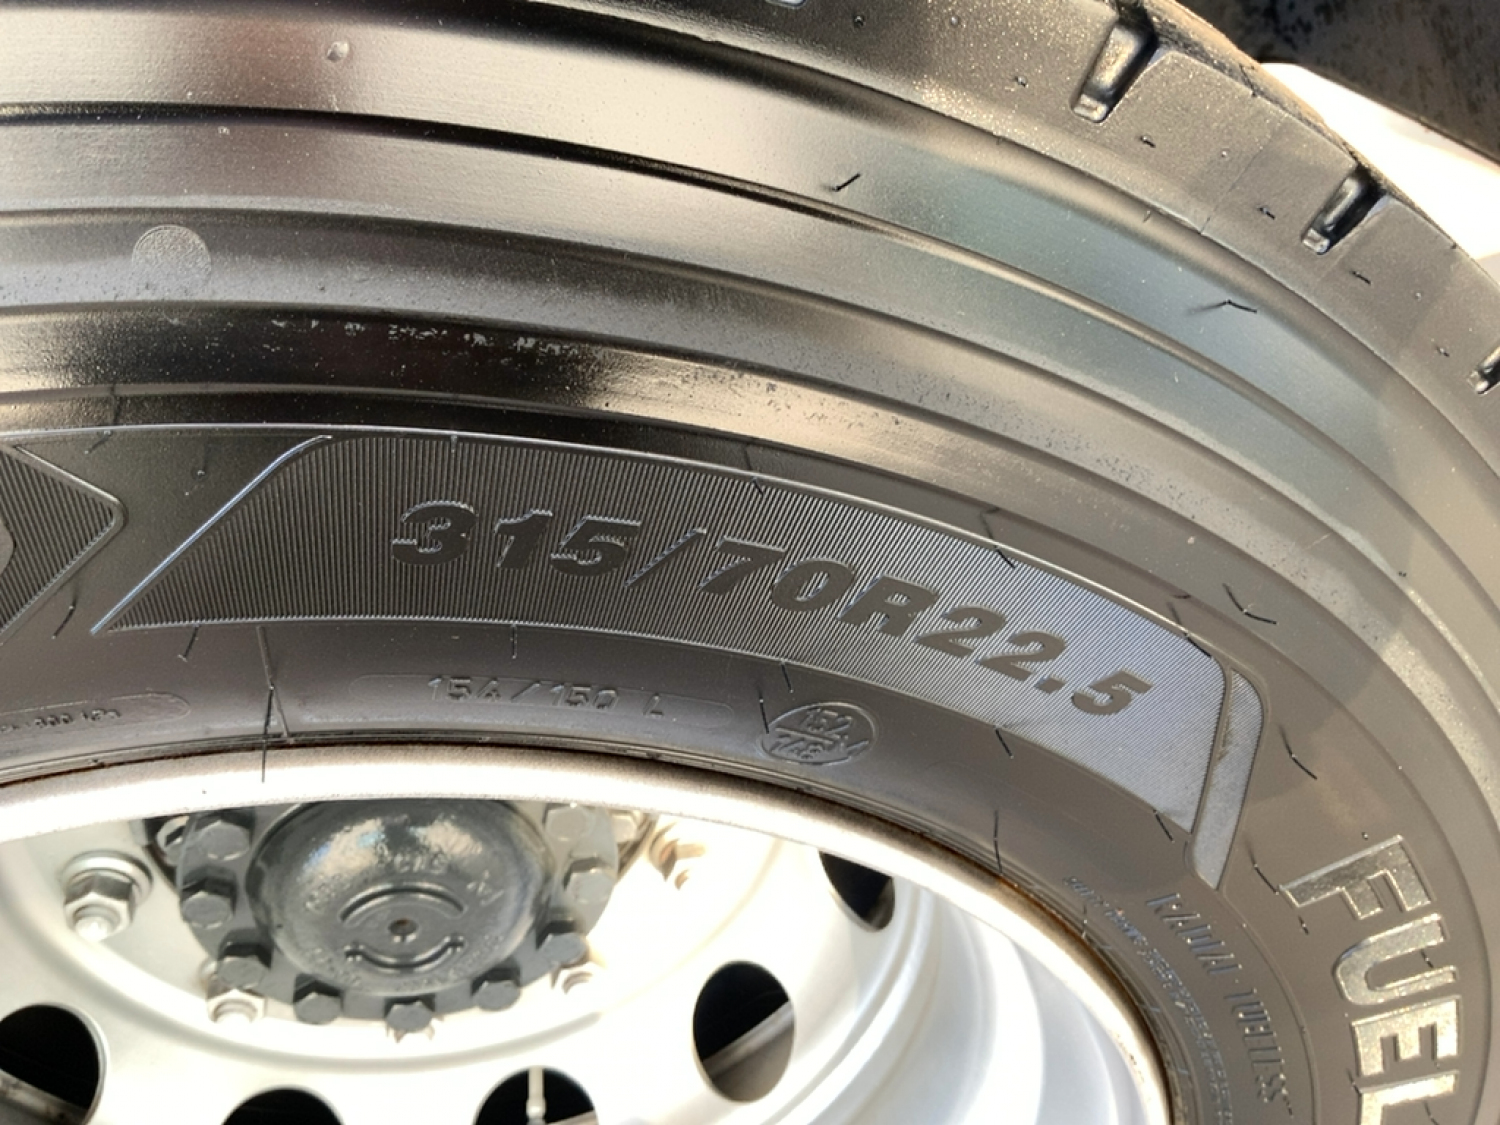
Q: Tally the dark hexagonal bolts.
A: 9